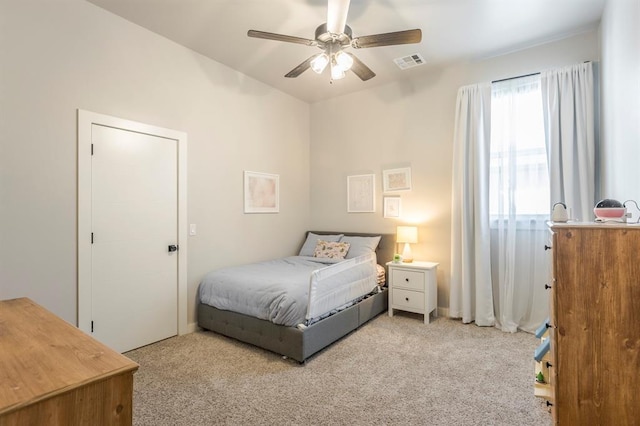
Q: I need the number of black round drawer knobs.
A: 7